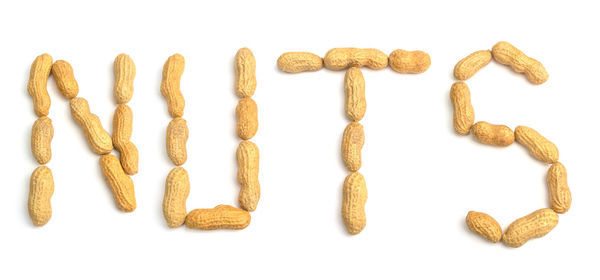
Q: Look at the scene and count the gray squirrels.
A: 0